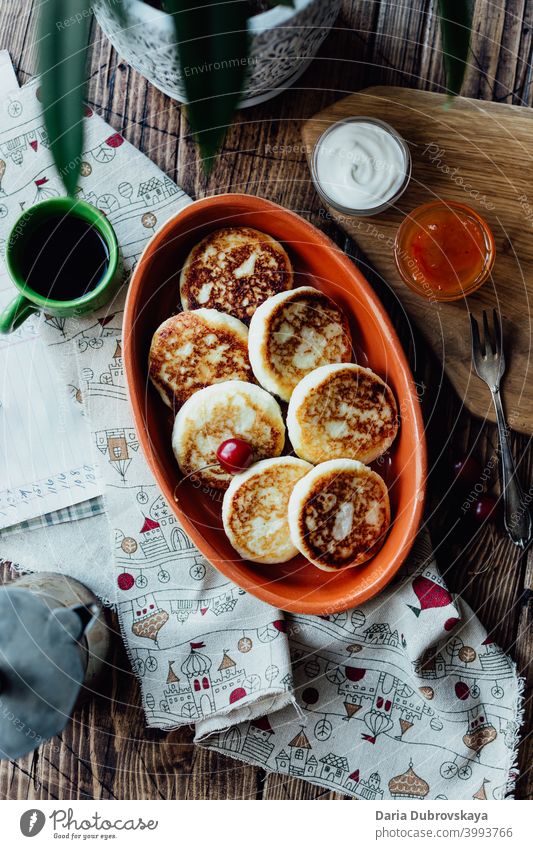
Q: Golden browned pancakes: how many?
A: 7